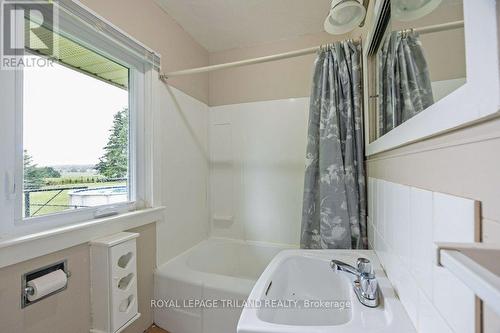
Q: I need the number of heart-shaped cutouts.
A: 3